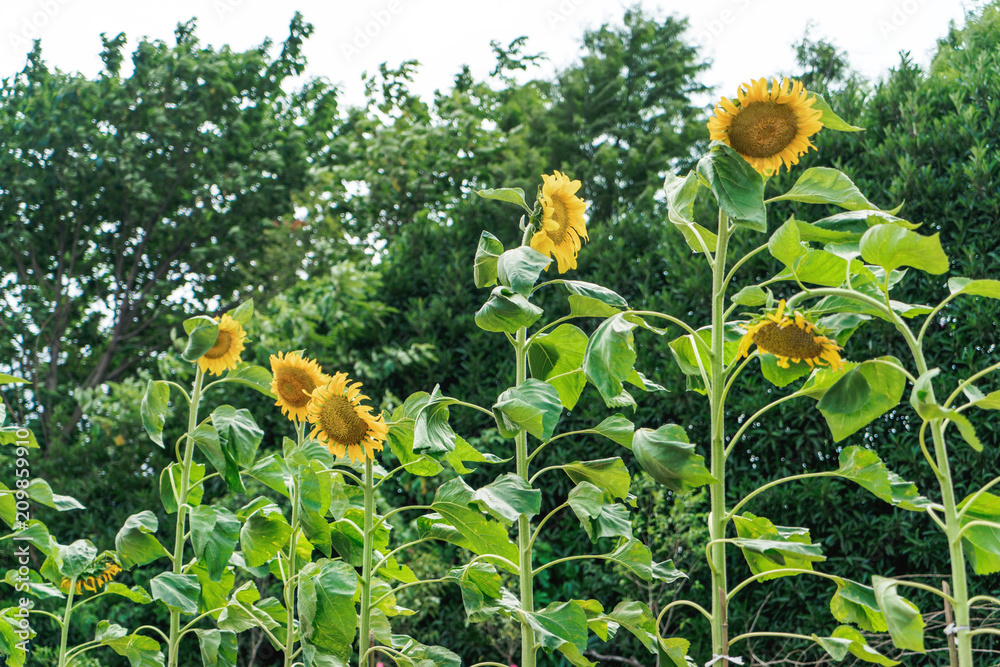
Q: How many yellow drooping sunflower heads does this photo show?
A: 2